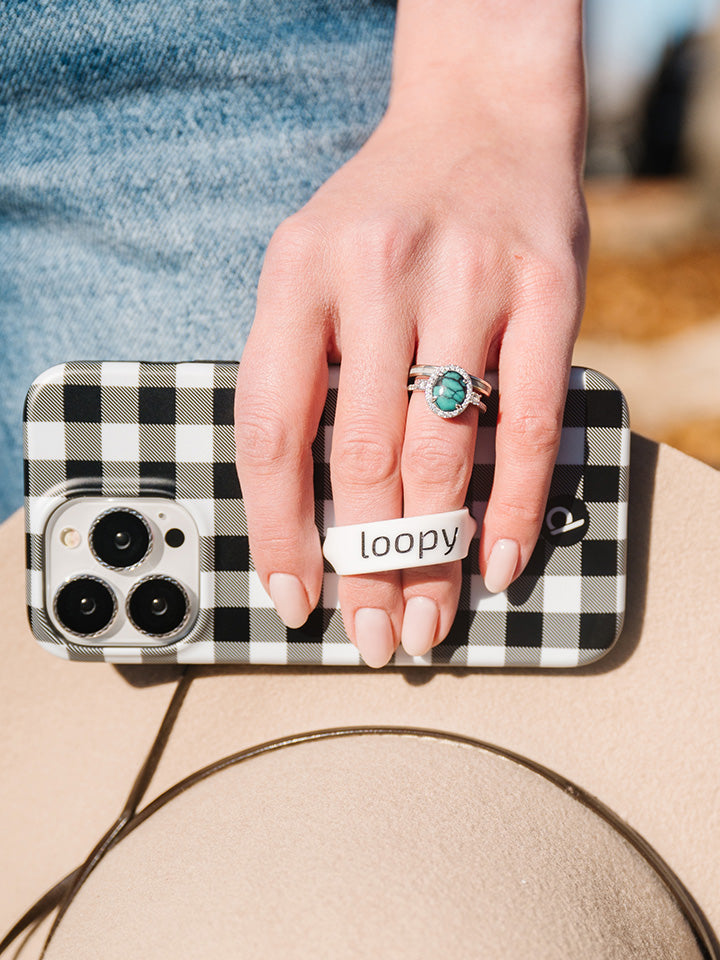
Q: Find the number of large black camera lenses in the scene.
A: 3